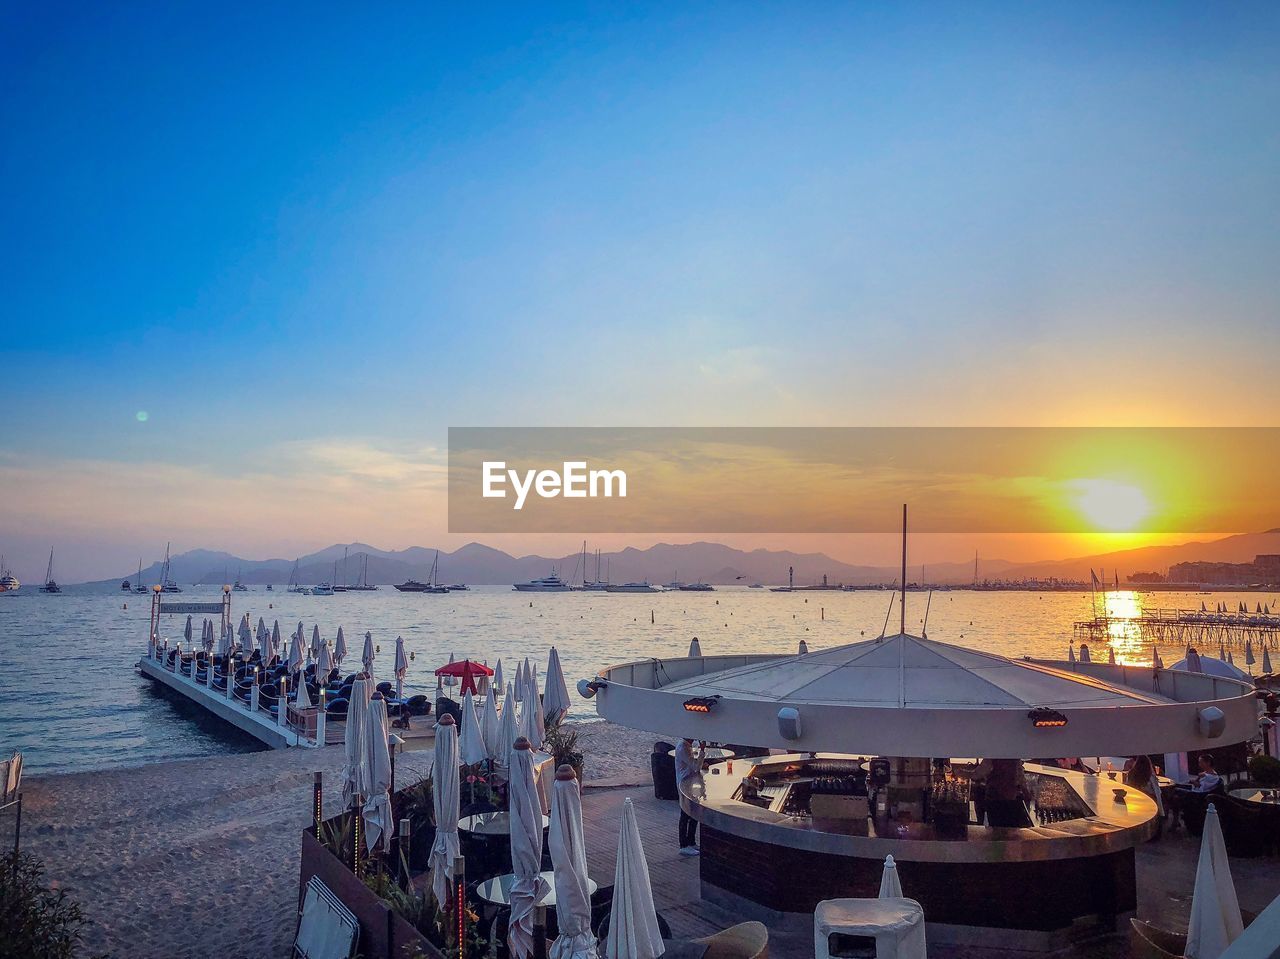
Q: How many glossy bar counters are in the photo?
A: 1